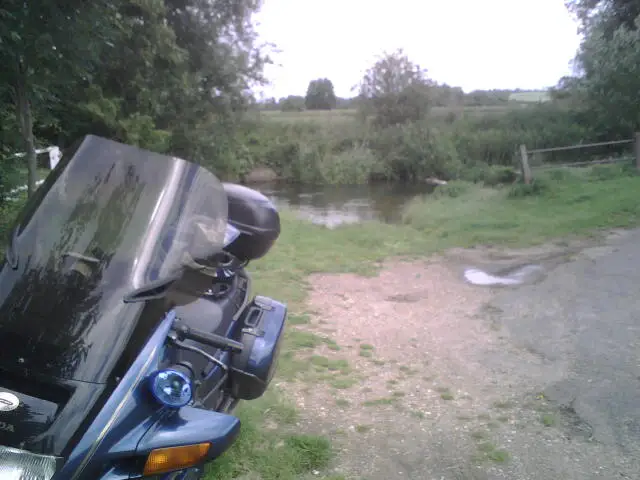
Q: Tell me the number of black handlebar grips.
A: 1